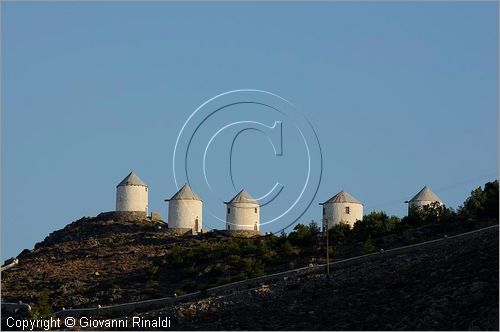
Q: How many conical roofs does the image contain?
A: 5